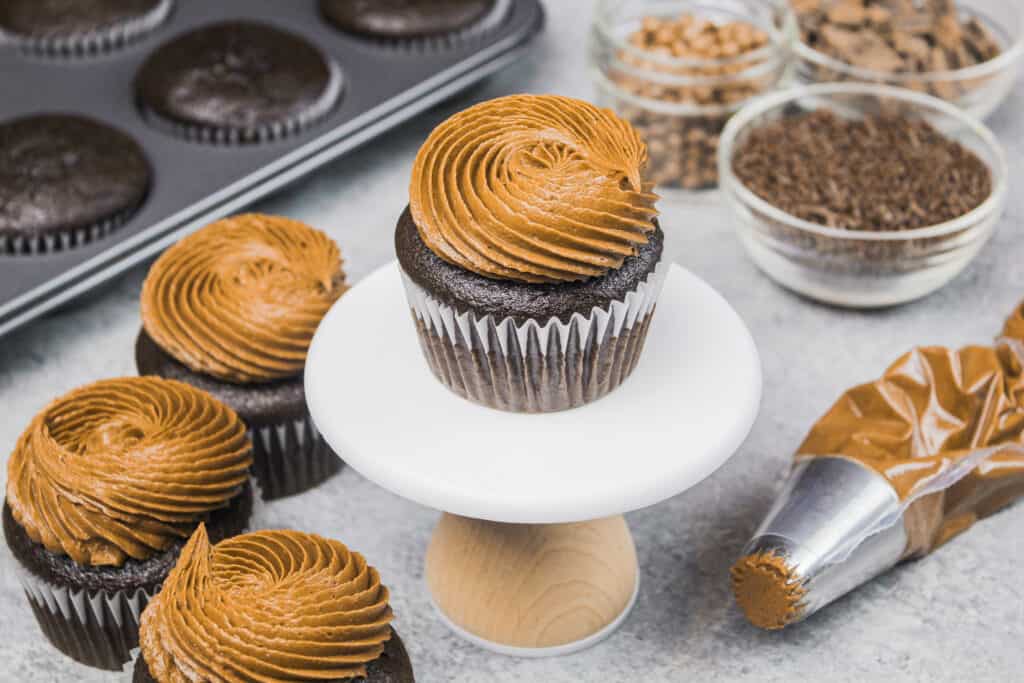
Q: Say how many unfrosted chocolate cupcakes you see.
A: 4